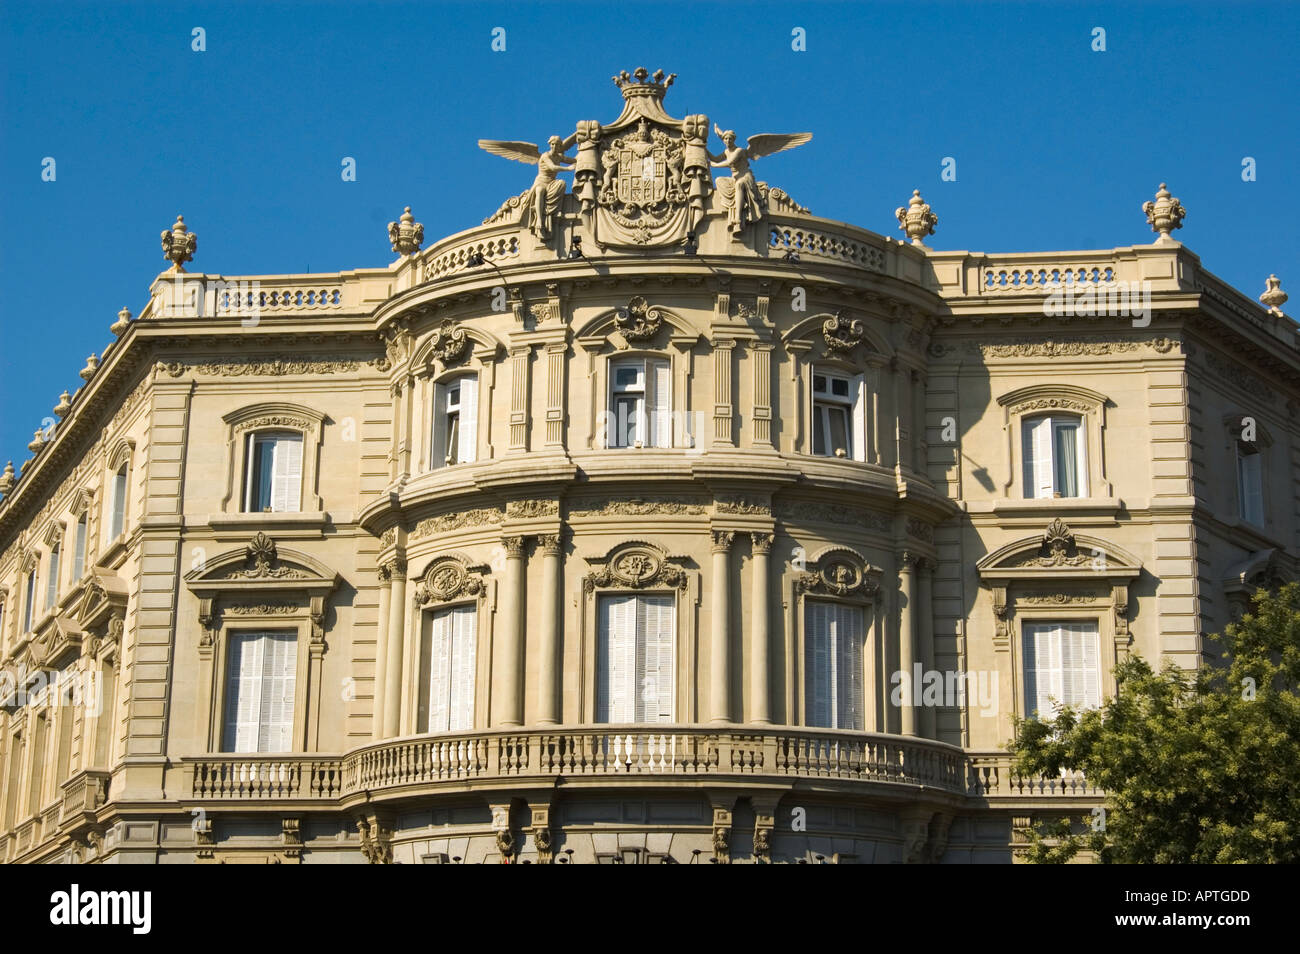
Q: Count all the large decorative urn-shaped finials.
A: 4